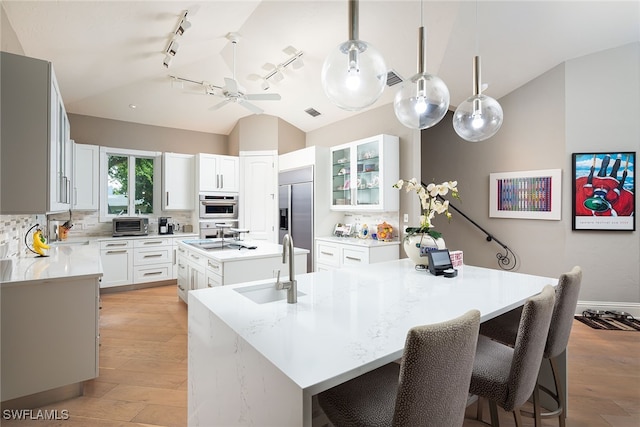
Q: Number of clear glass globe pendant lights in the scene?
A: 3